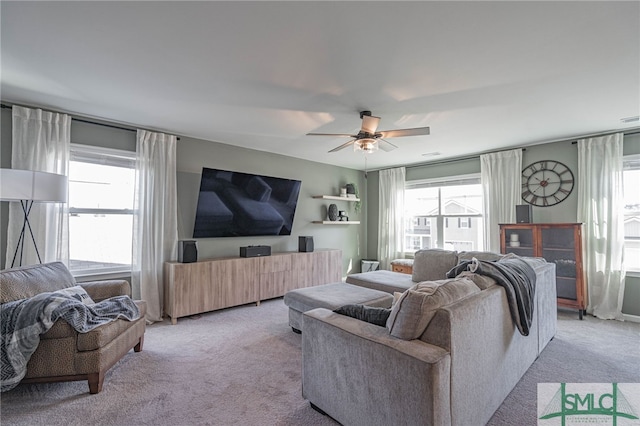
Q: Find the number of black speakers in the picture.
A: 4